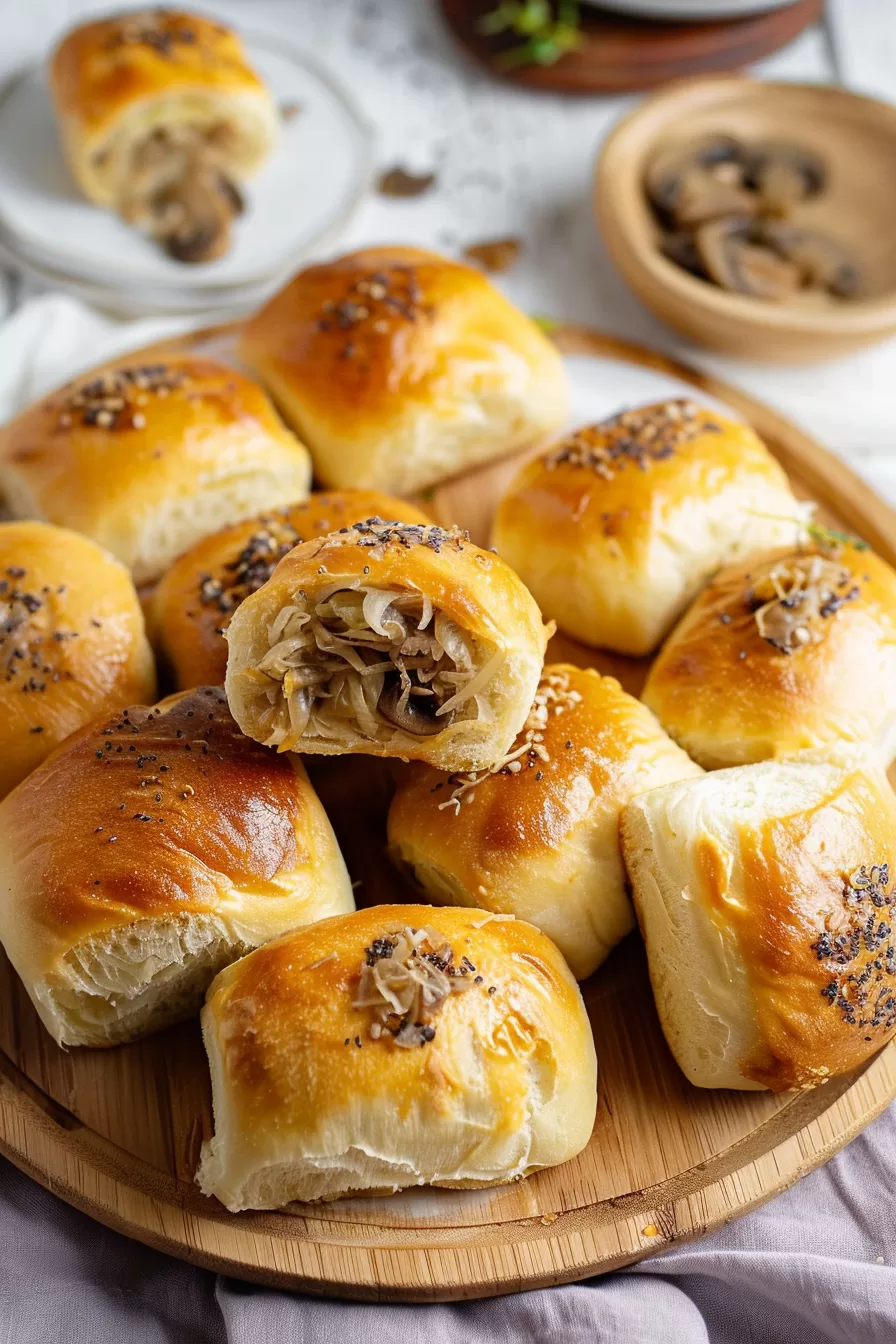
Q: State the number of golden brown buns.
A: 12